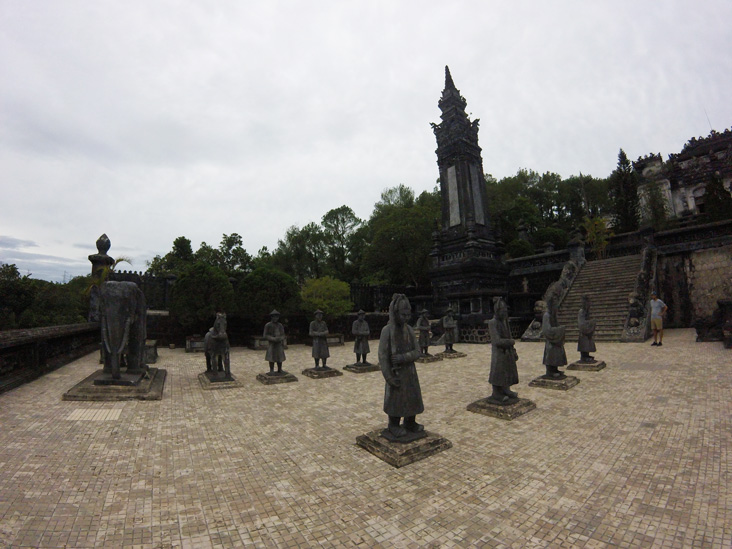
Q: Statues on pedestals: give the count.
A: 11